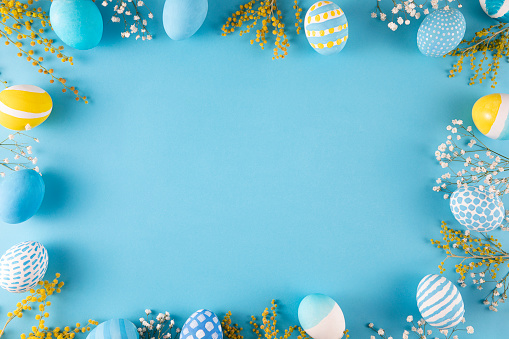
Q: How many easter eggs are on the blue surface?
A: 14